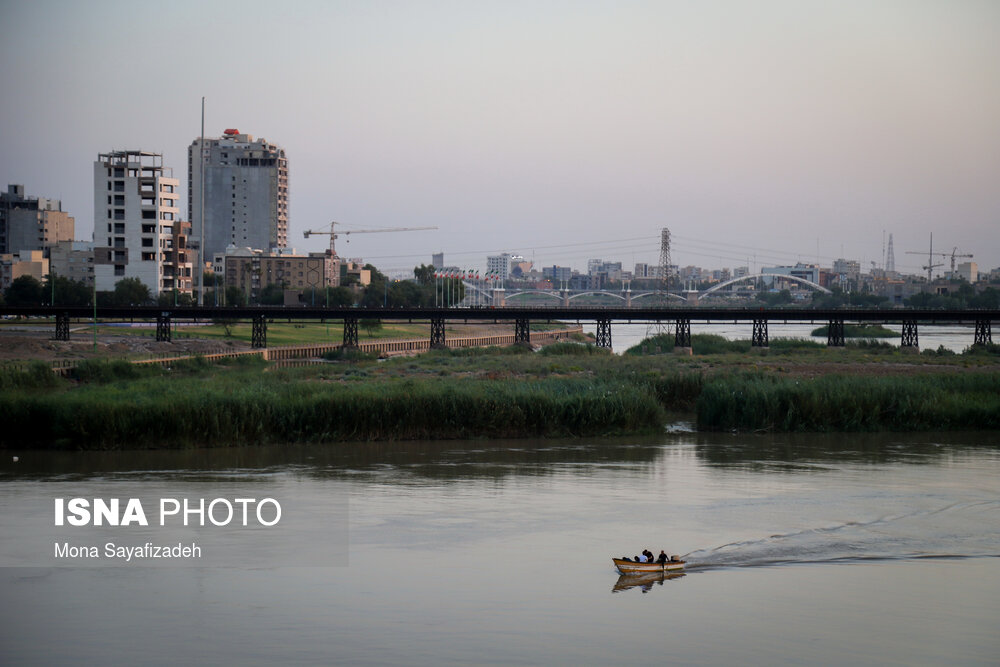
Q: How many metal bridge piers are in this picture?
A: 12